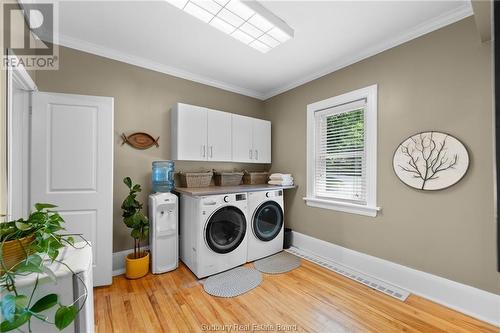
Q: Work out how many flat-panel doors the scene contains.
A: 4